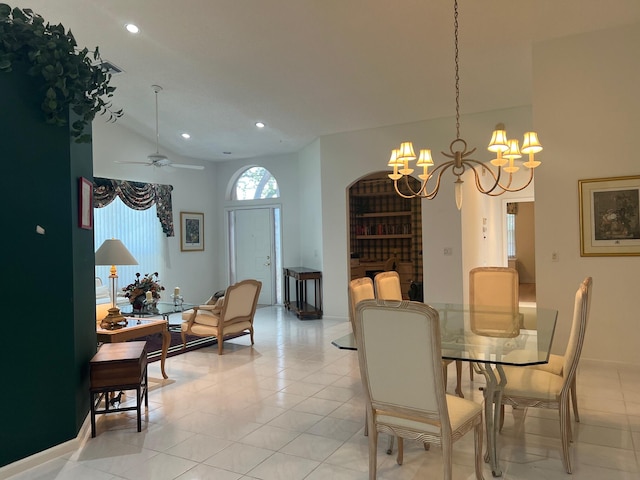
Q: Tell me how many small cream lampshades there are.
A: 6